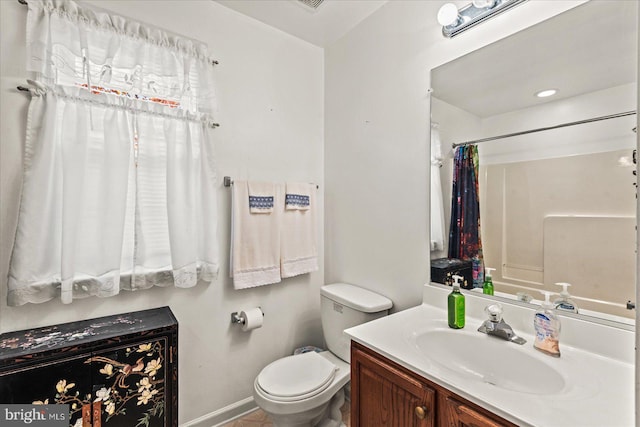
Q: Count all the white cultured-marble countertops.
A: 1